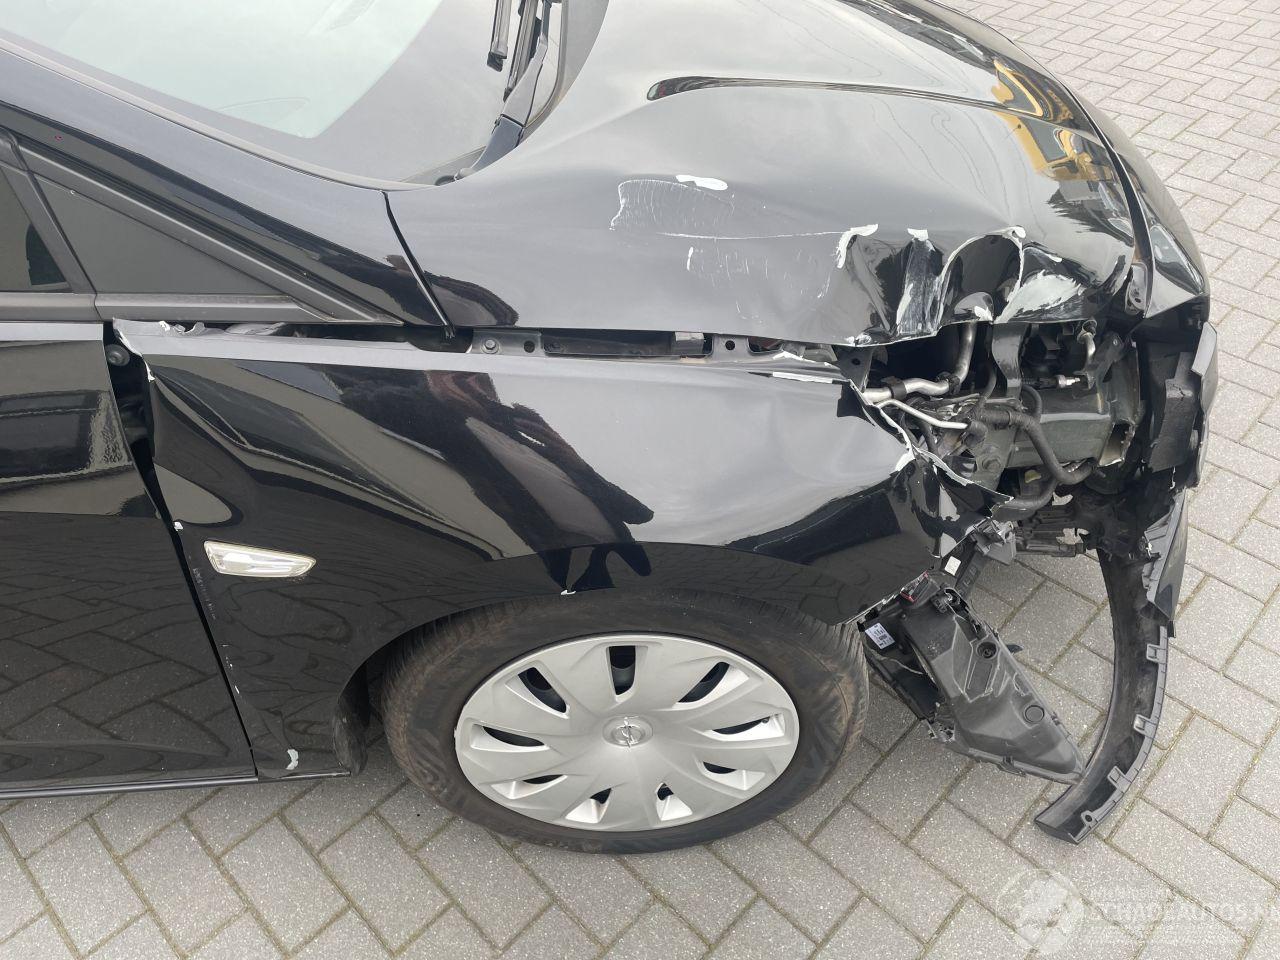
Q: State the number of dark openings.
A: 9